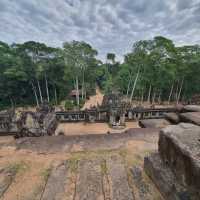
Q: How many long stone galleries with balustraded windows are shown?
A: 2